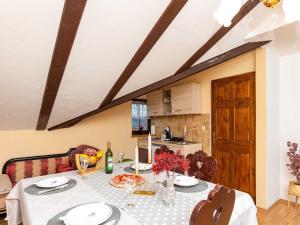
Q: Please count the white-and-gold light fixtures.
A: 1